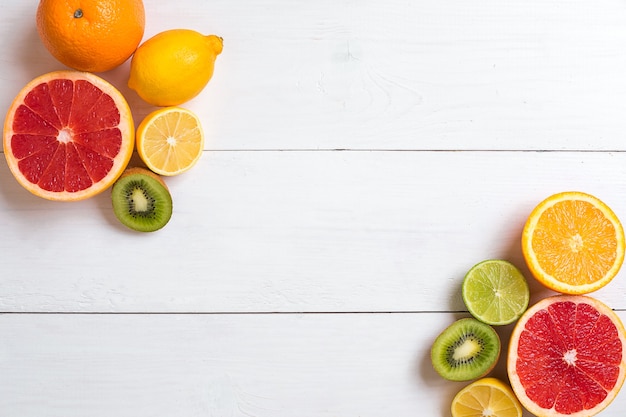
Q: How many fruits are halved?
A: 8